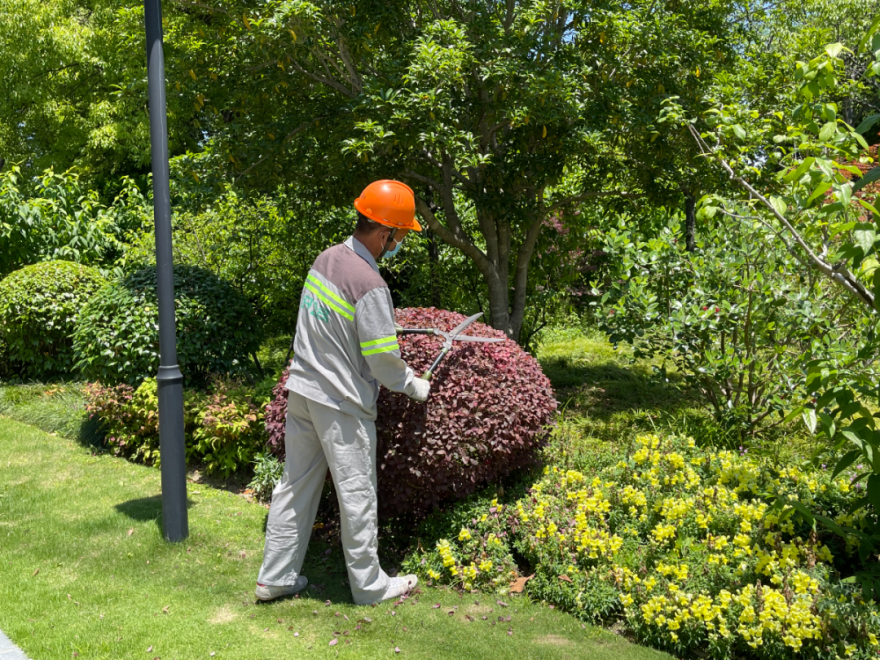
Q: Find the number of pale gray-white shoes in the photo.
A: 2